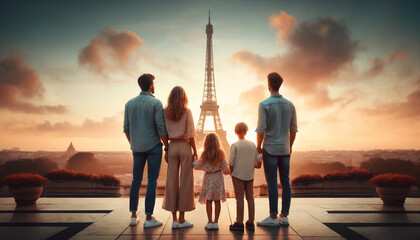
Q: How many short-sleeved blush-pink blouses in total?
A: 1